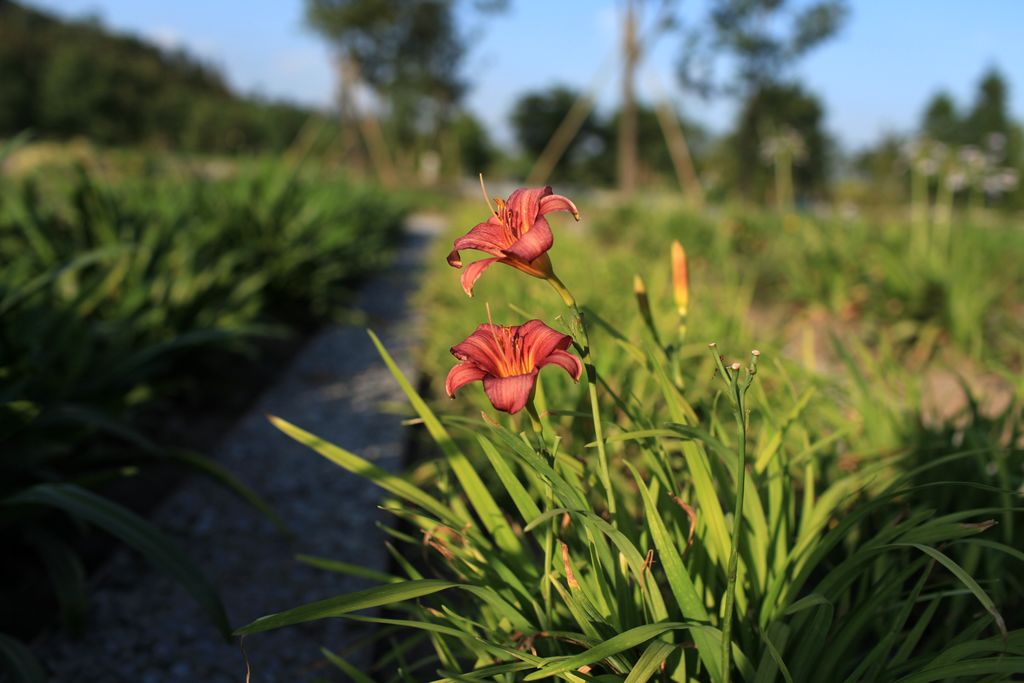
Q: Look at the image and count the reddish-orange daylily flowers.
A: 2